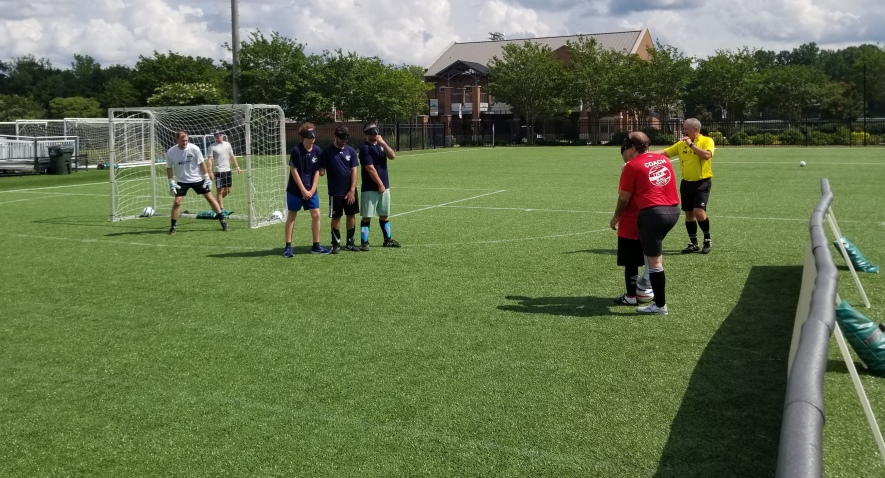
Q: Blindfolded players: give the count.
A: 4